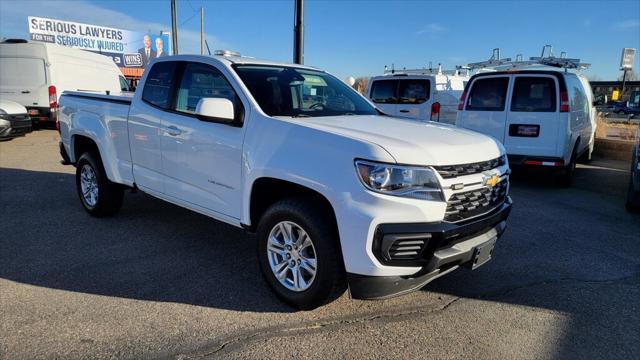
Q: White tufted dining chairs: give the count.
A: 0